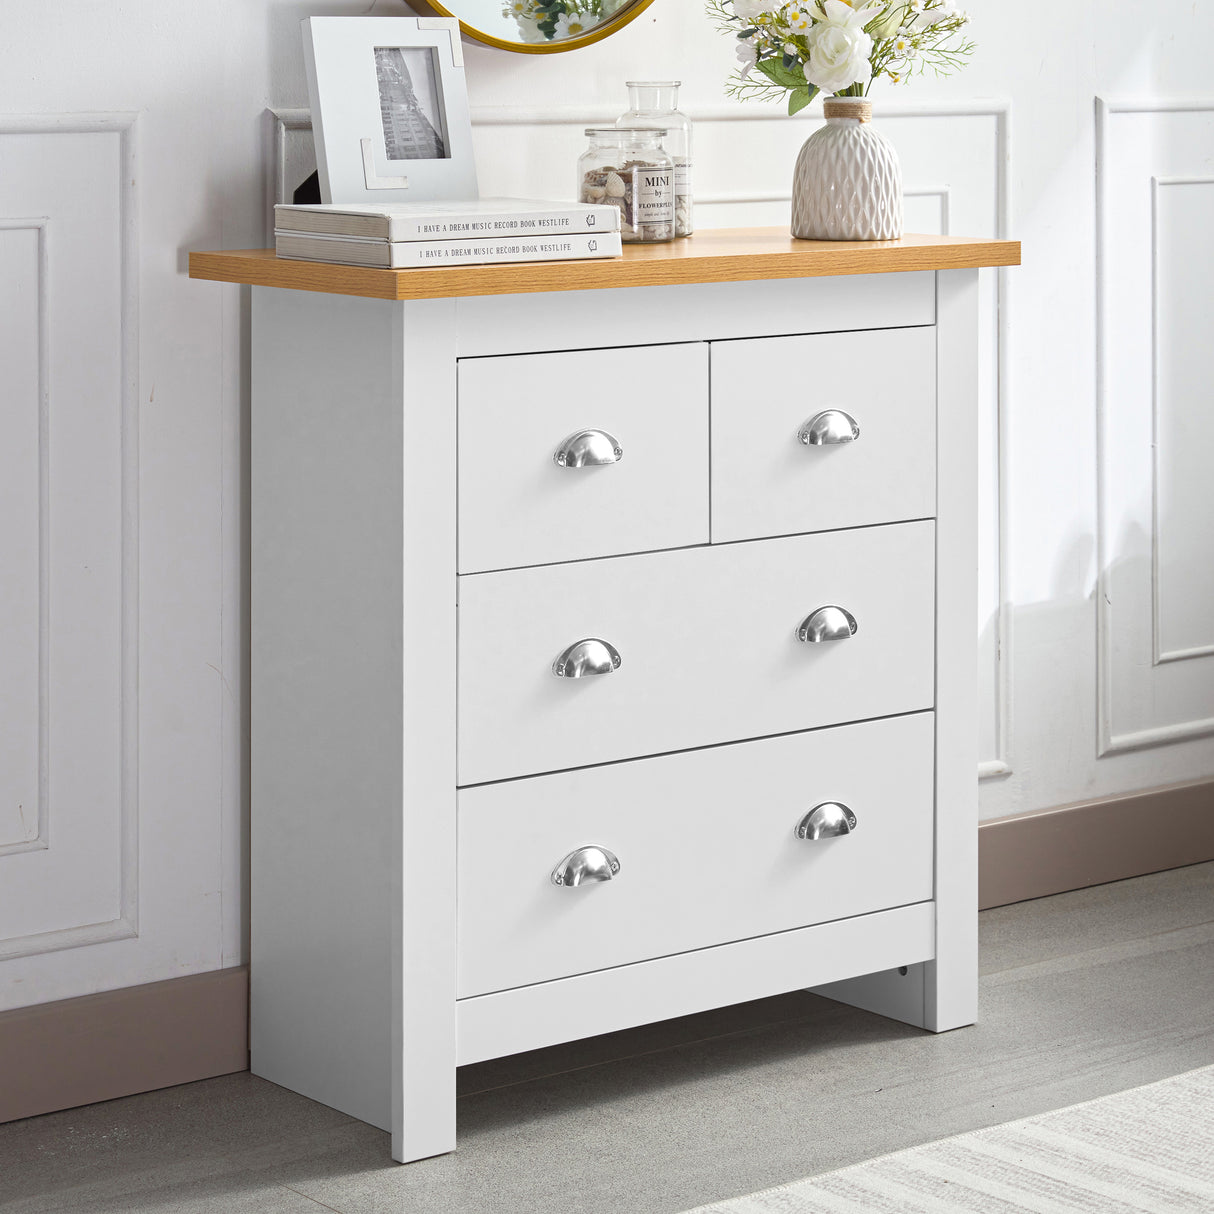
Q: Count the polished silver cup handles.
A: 6